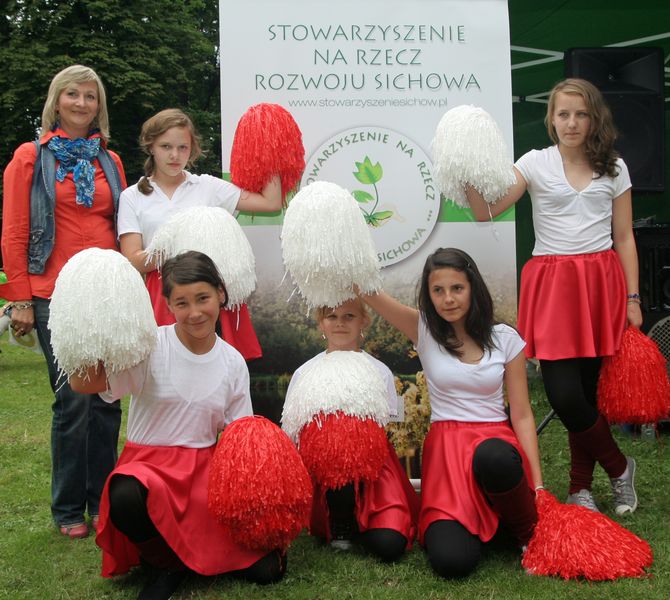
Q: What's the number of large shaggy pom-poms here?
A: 10